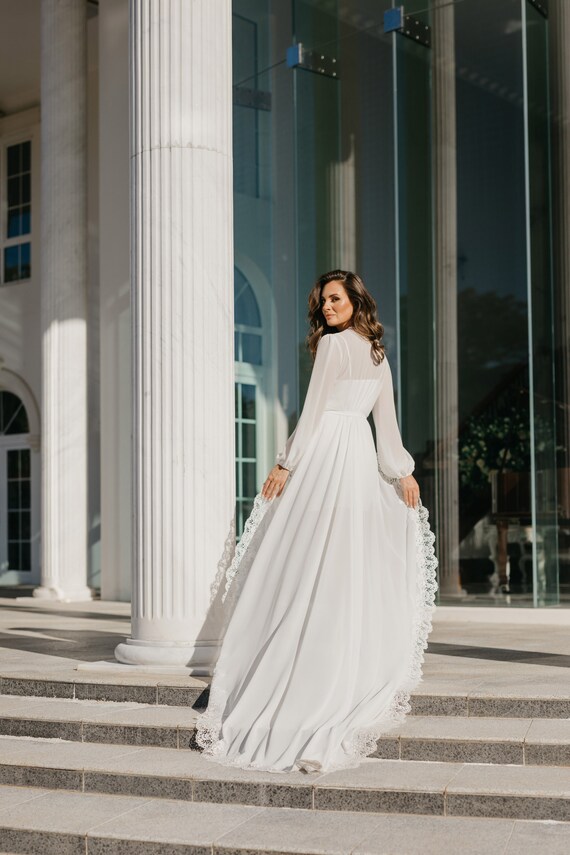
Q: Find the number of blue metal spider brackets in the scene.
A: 2